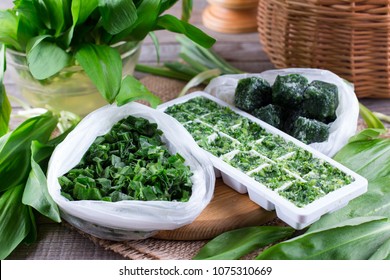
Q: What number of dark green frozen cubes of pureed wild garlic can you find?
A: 5